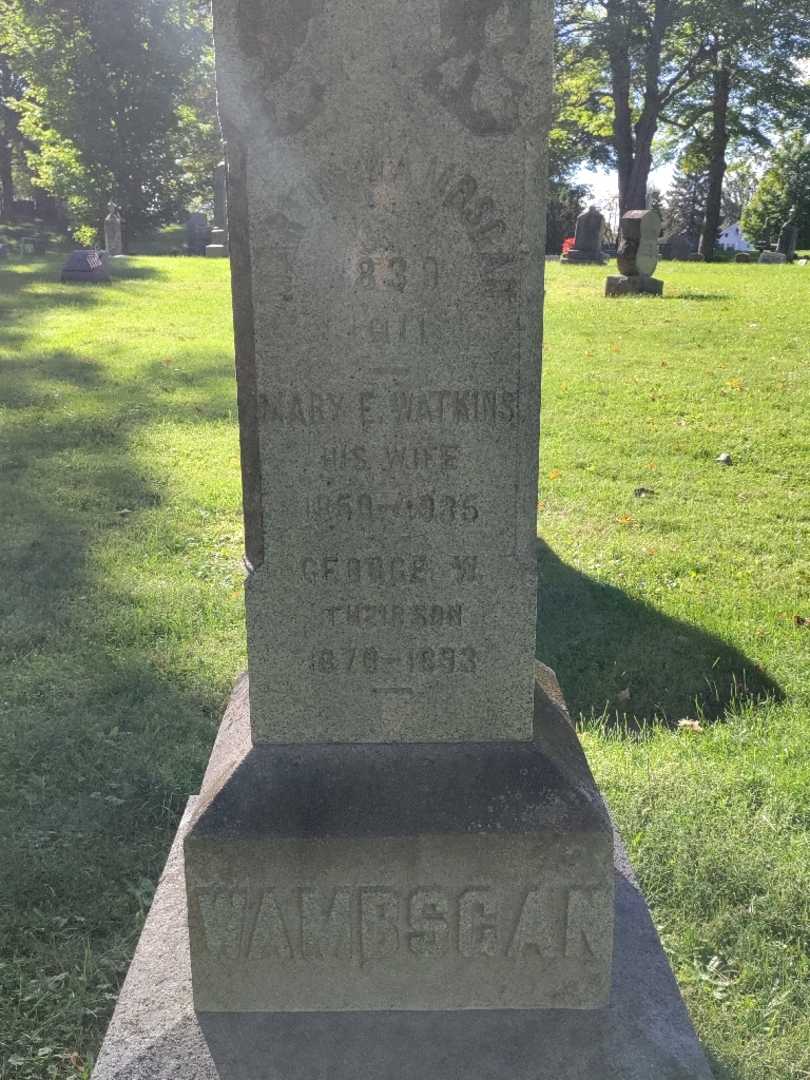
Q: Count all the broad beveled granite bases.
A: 1